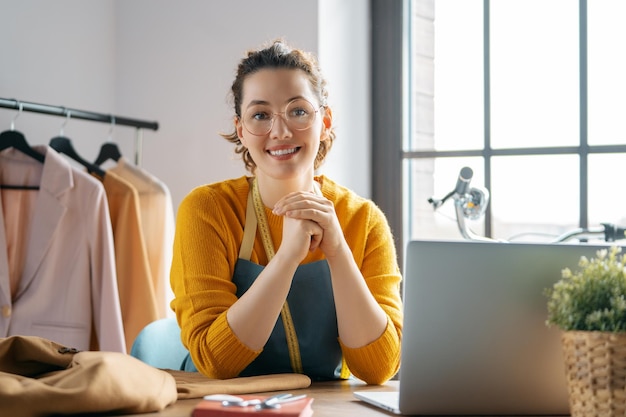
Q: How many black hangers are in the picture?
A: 3